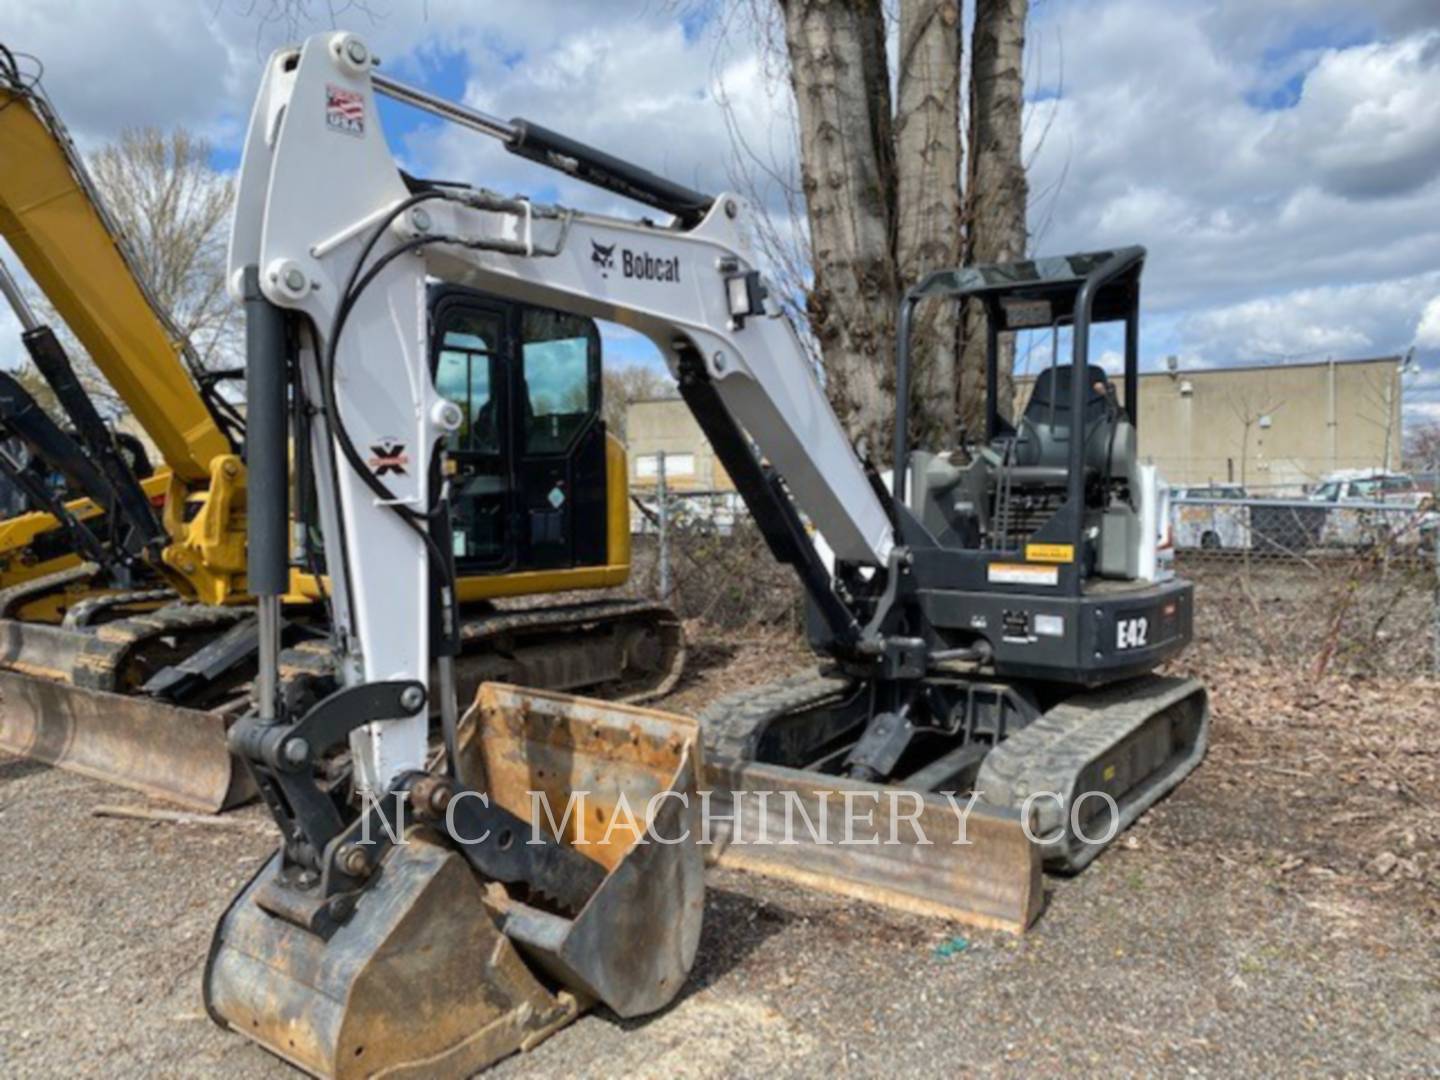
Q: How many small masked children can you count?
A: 0